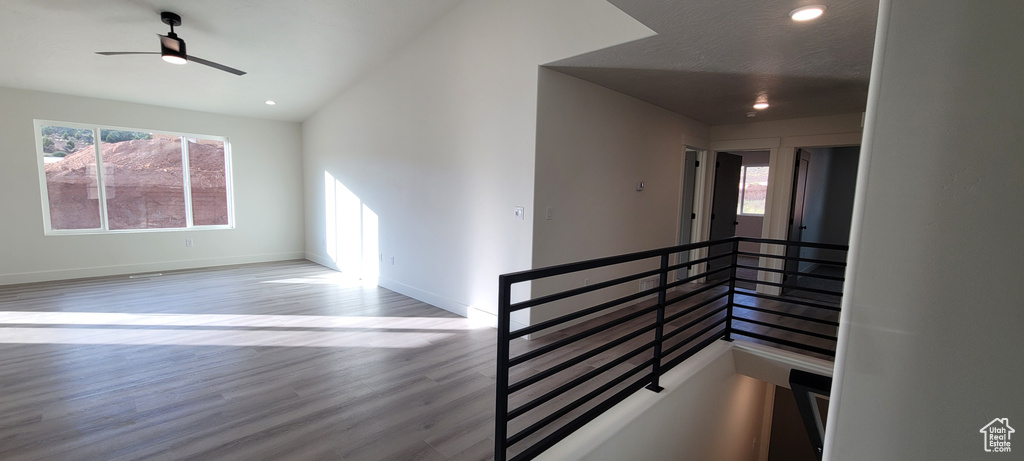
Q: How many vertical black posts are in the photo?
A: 3